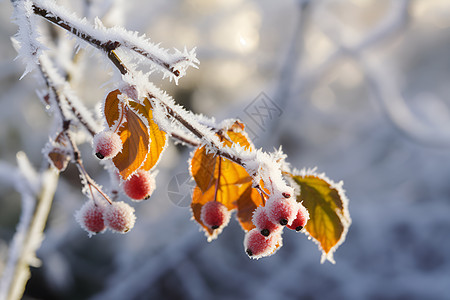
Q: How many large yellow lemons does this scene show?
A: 0